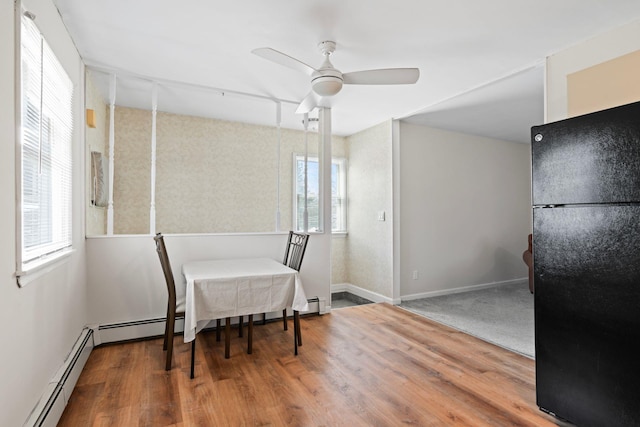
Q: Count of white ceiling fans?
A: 1